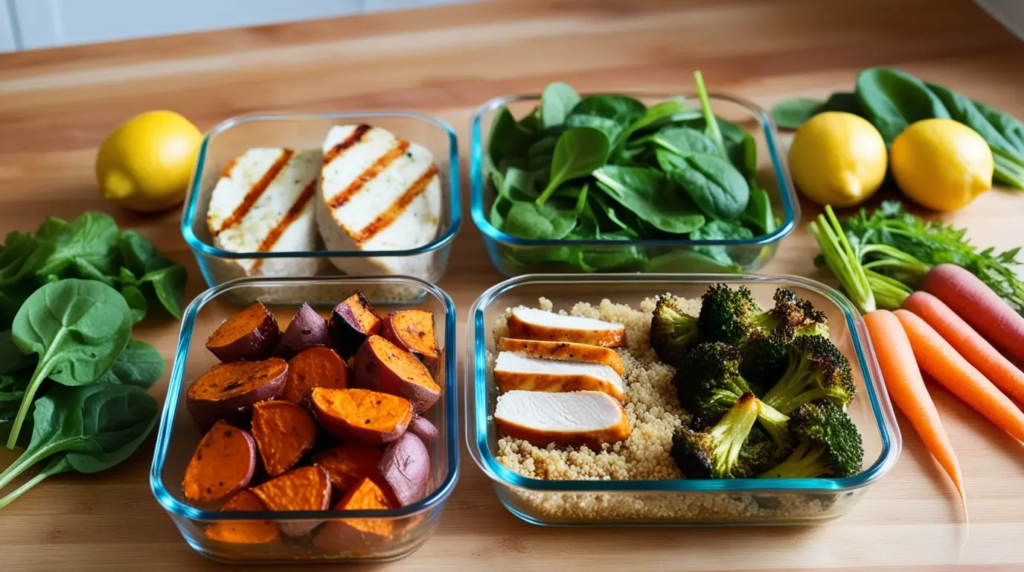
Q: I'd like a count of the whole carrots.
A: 4